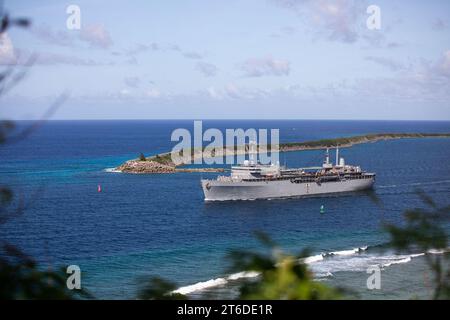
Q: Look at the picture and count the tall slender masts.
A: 3